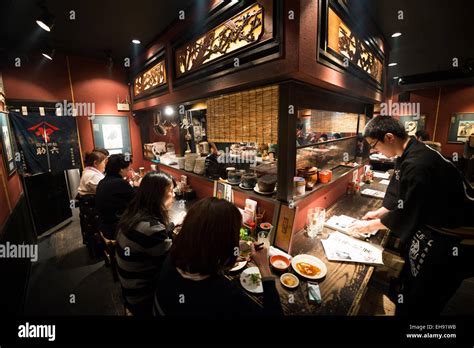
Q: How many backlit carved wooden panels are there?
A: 3